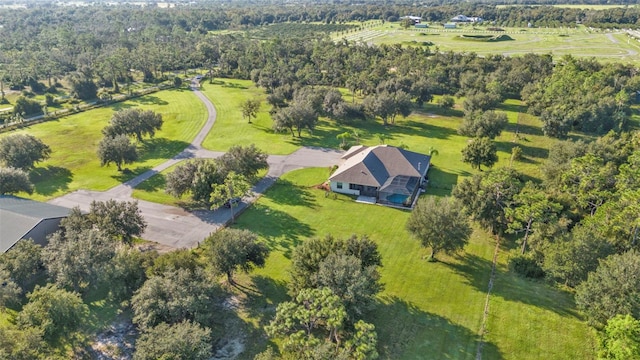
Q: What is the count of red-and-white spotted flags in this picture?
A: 0